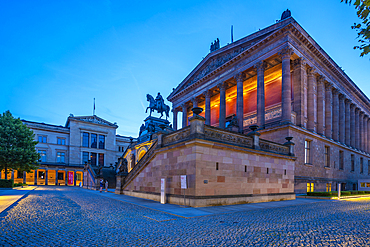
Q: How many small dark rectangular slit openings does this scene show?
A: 4